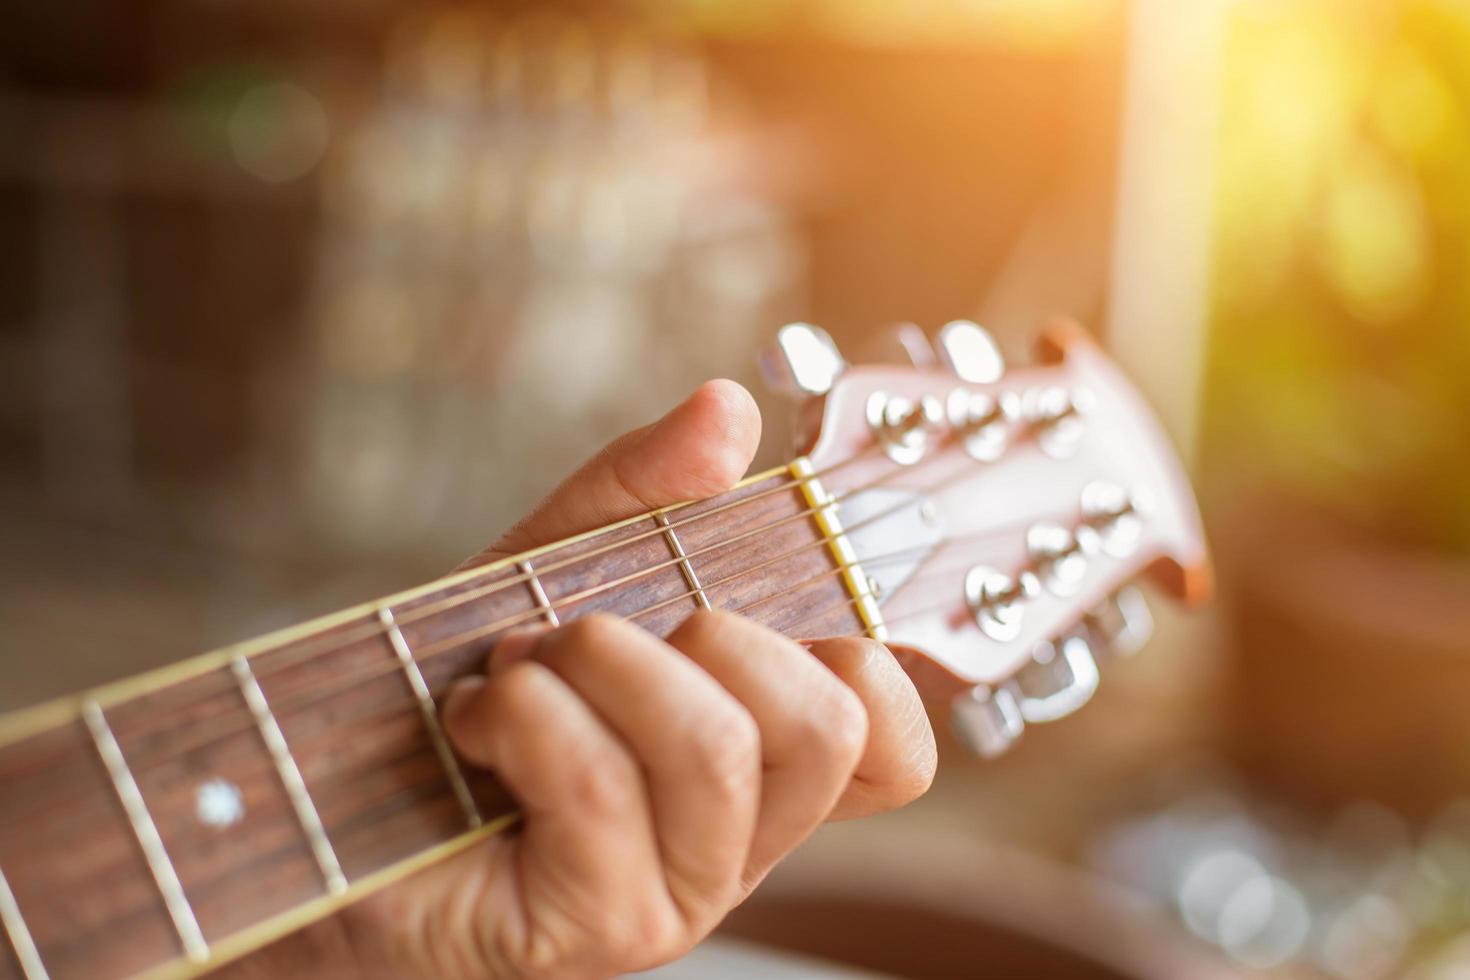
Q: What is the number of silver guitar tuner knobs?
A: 6